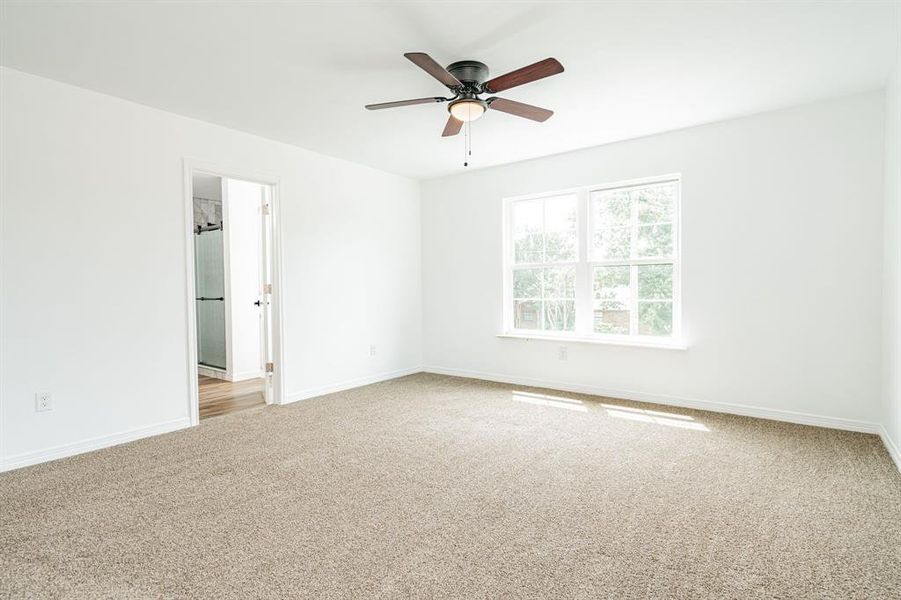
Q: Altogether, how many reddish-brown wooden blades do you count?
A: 5